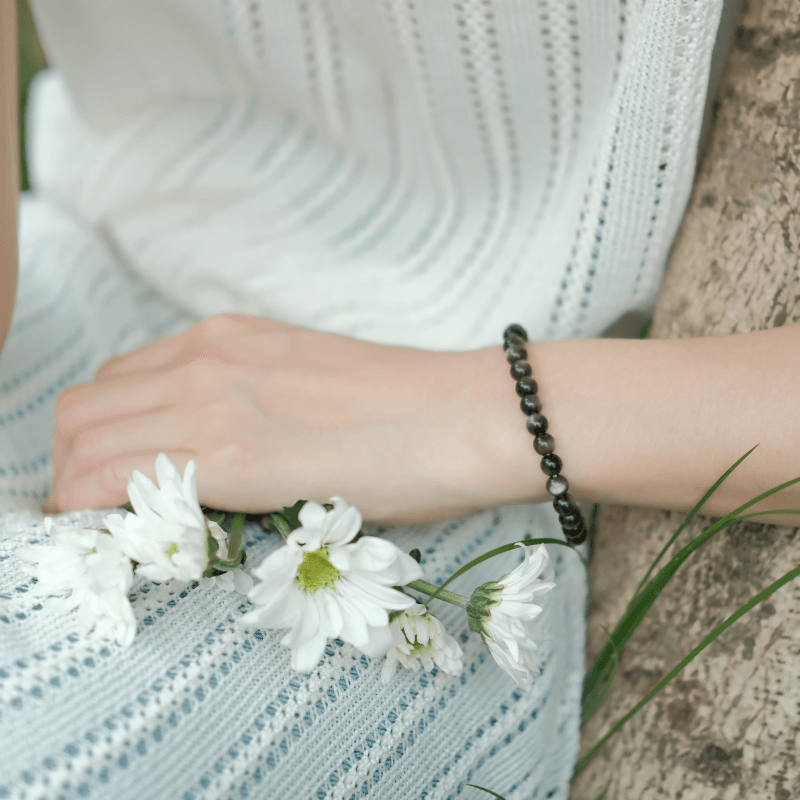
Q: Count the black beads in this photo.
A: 14